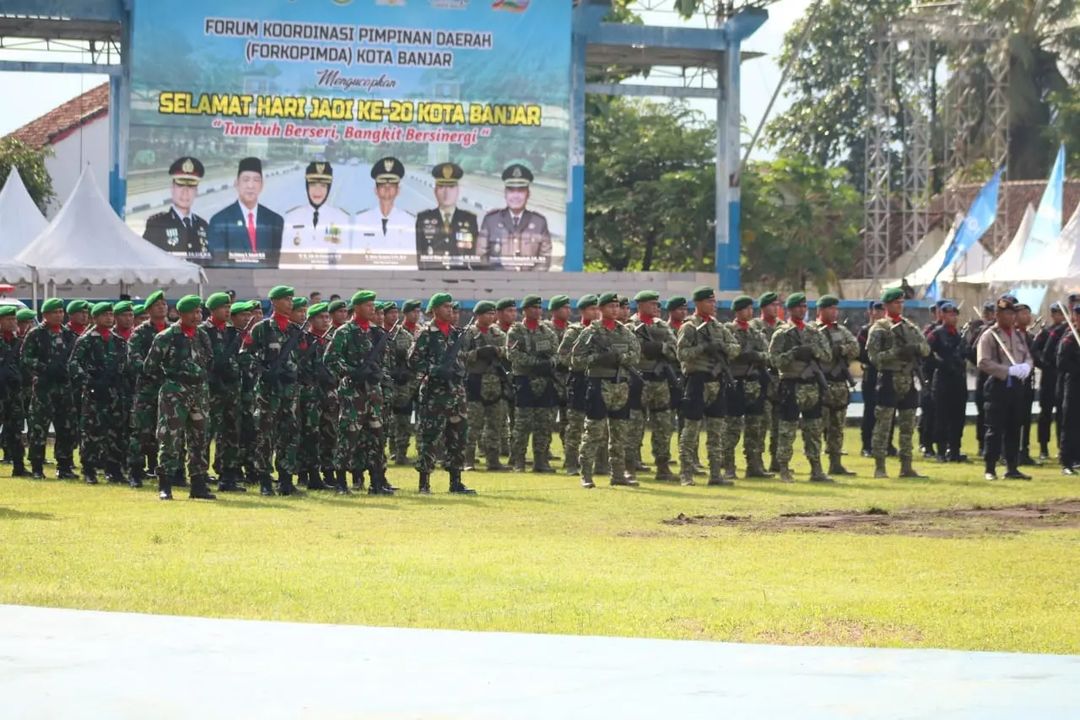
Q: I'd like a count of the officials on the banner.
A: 6